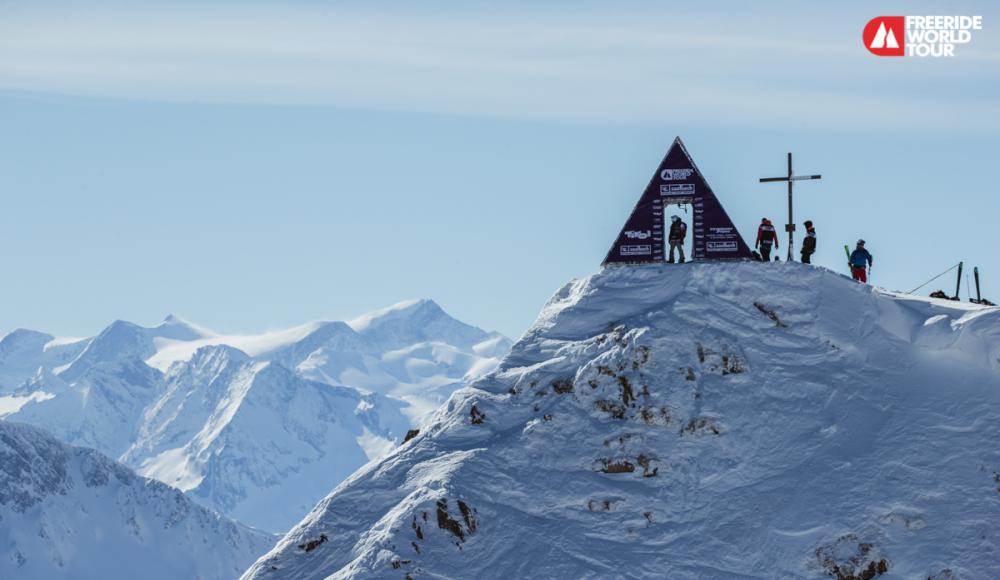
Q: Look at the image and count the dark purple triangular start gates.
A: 1